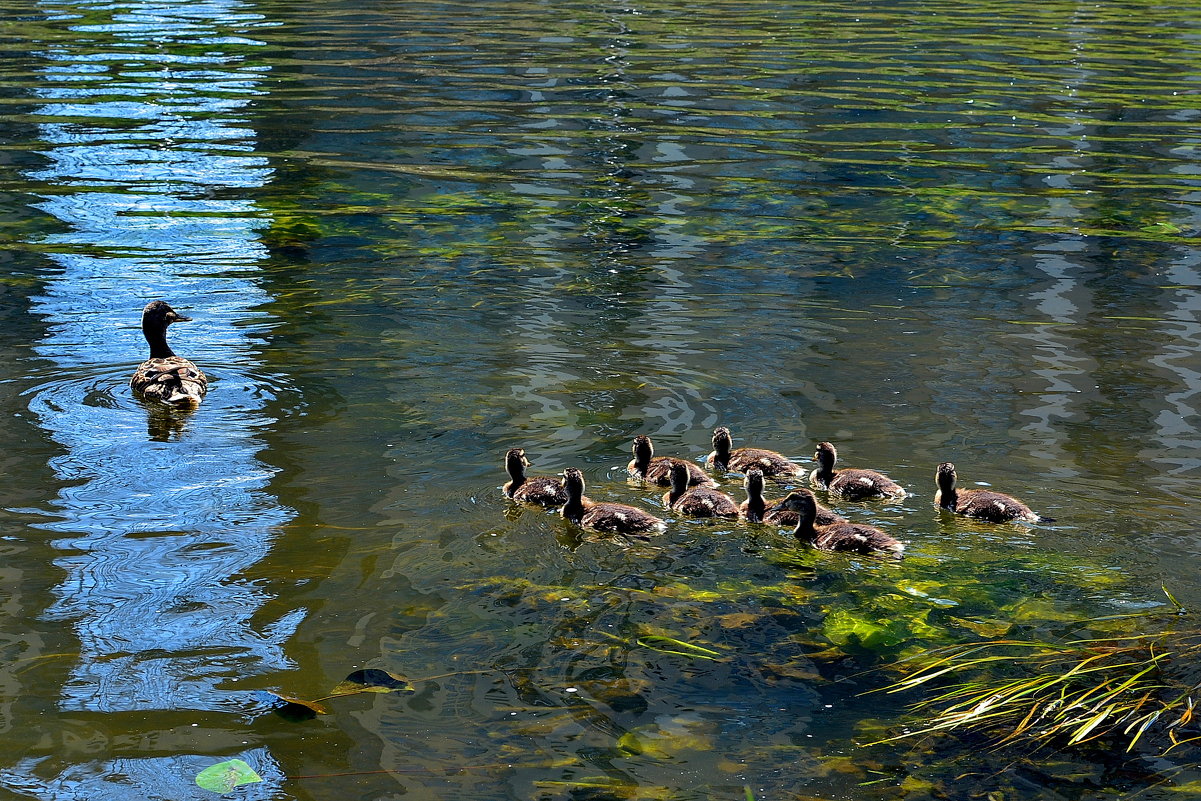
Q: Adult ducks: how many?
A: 1